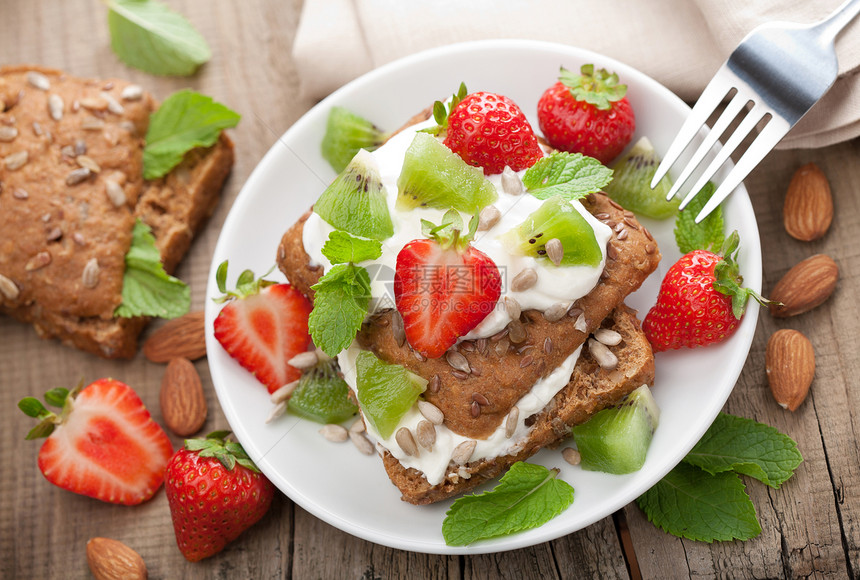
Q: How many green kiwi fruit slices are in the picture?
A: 8